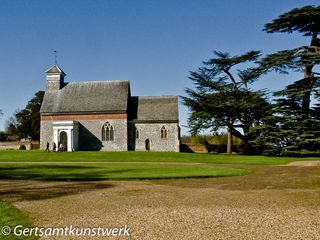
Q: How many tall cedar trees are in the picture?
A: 2